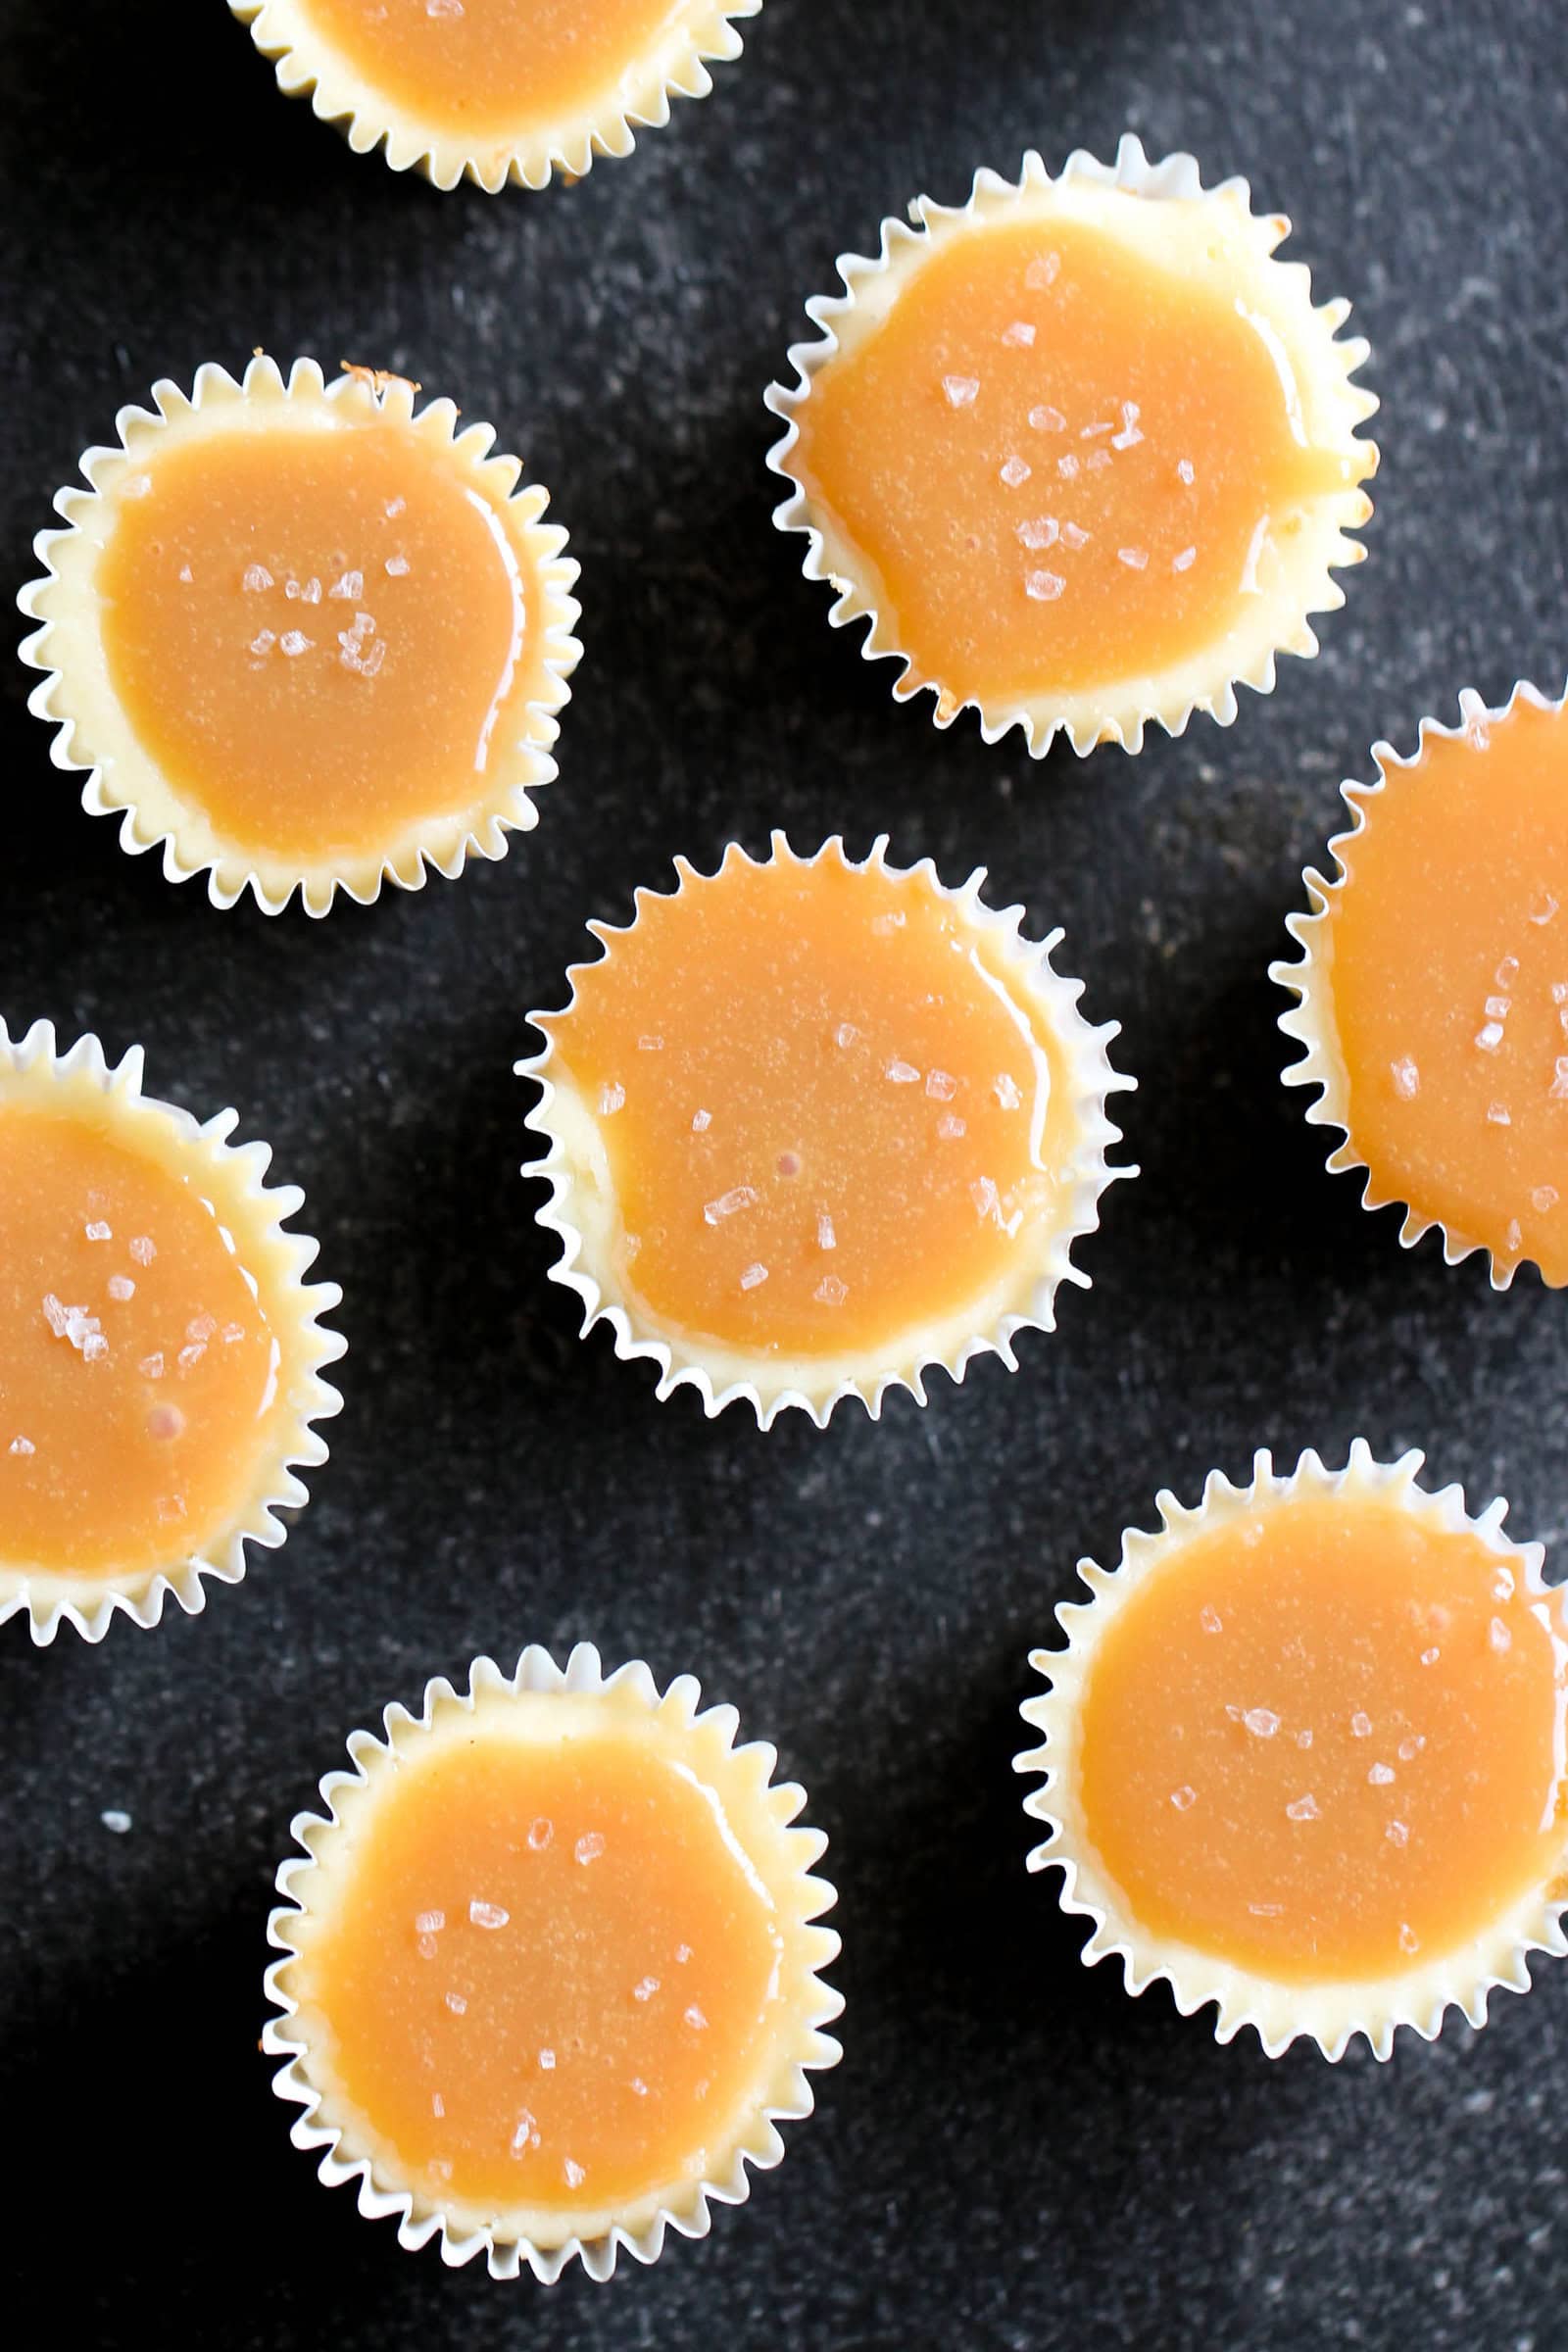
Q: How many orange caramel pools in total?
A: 8